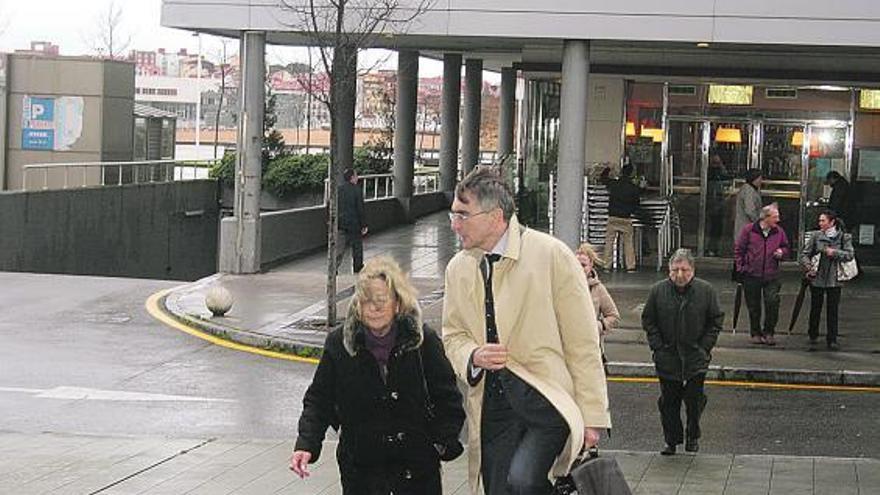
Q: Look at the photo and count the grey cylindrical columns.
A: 7